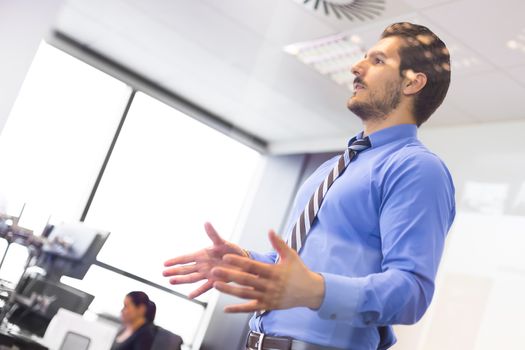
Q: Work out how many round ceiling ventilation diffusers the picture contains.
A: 1